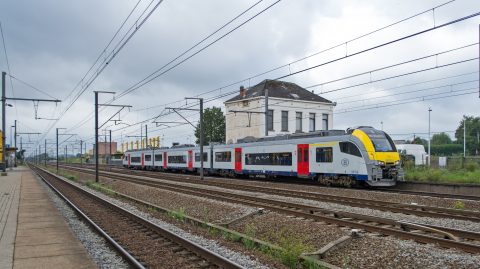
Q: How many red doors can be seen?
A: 6